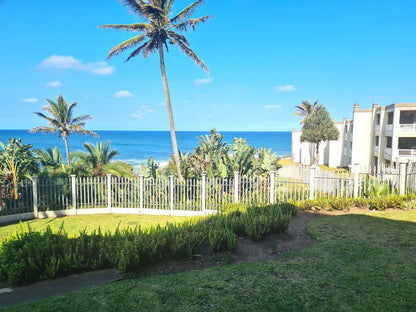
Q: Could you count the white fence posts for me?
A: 11